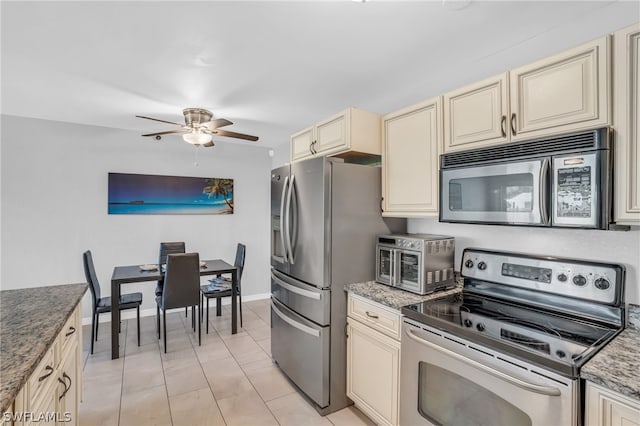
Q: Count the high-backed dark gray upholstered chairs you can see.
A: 4